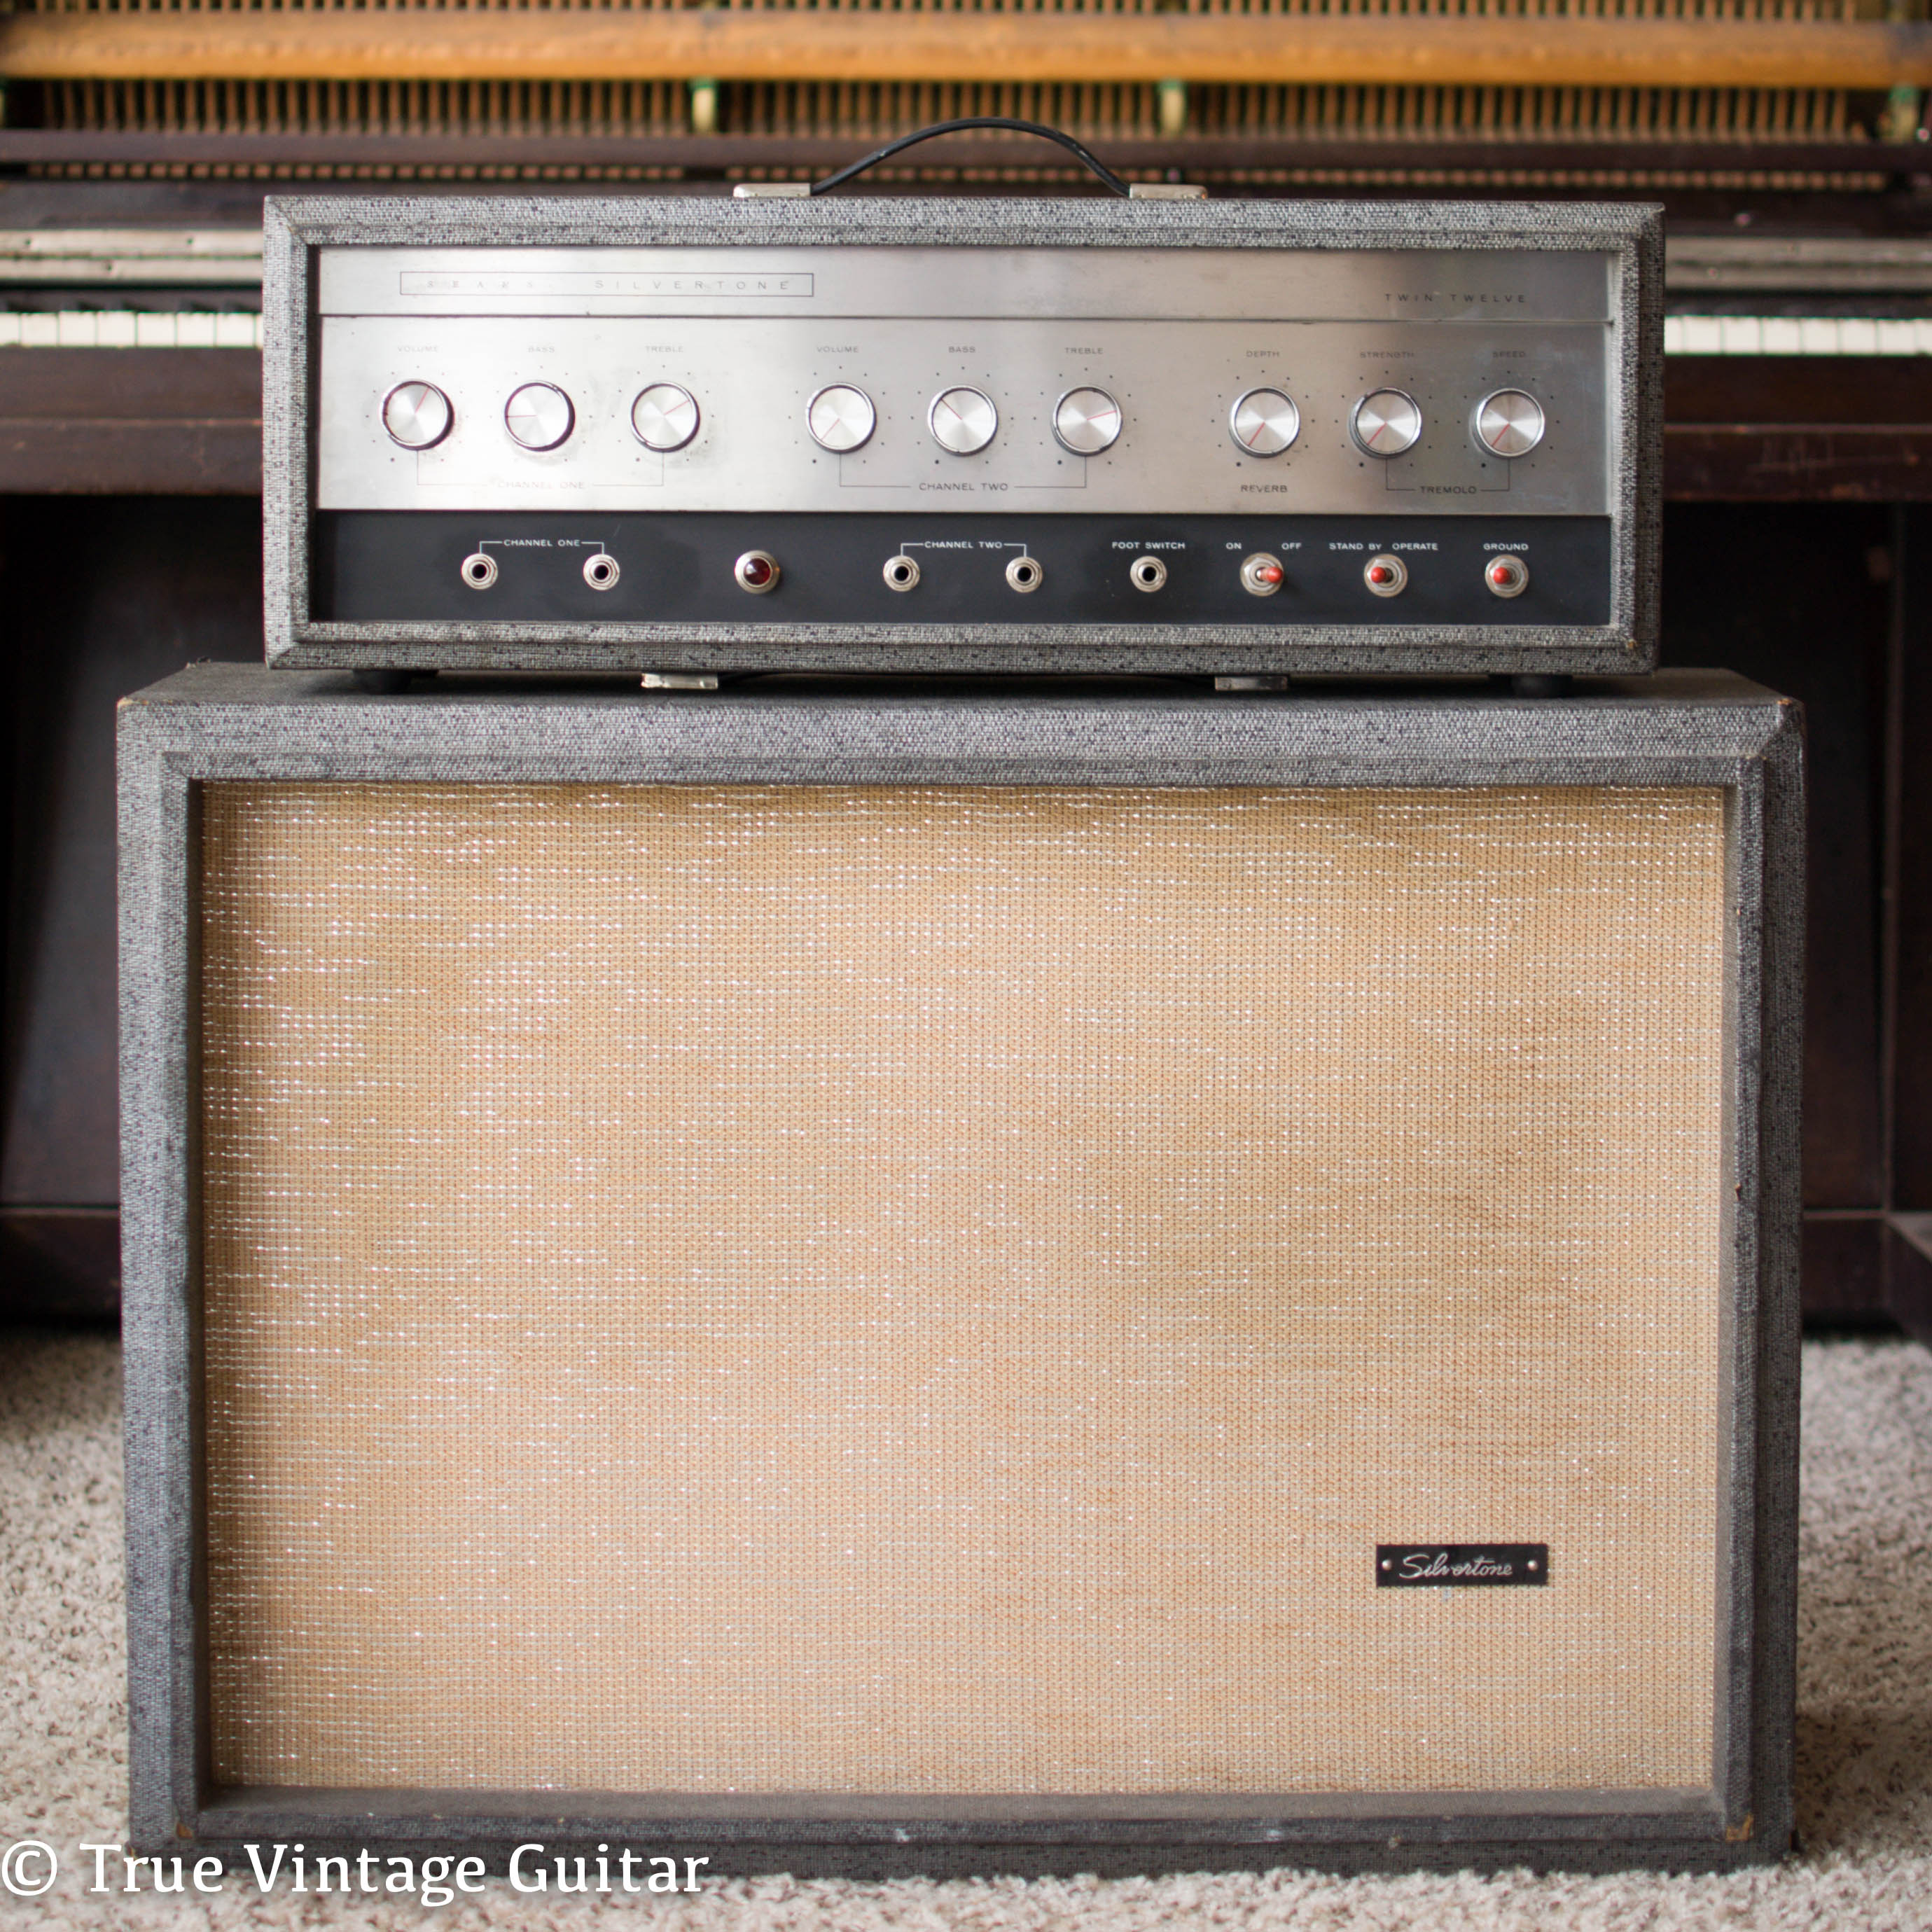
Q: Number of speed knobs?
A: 1